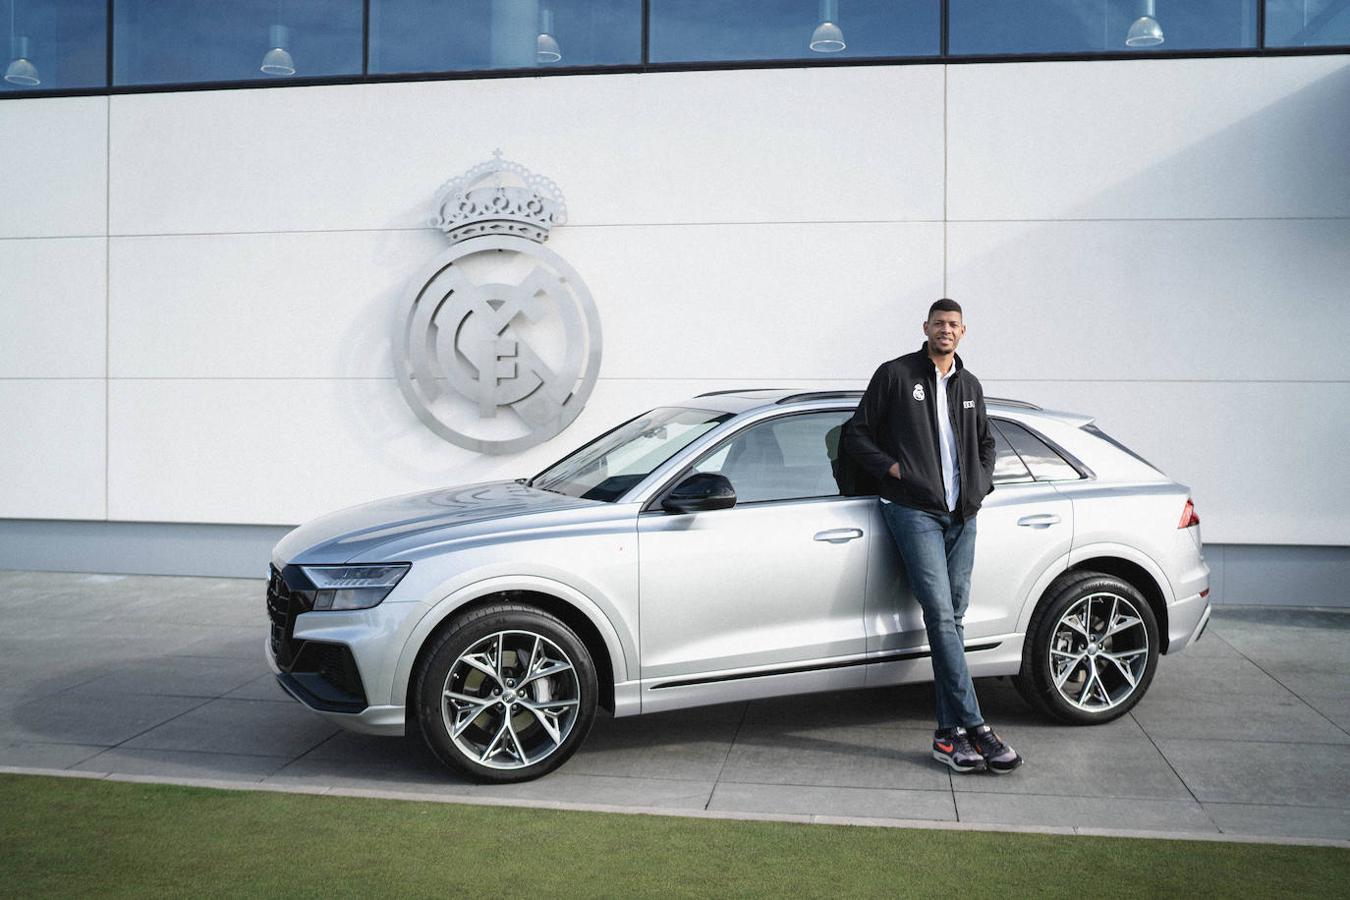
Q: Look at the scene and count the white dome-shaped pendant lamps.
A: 5